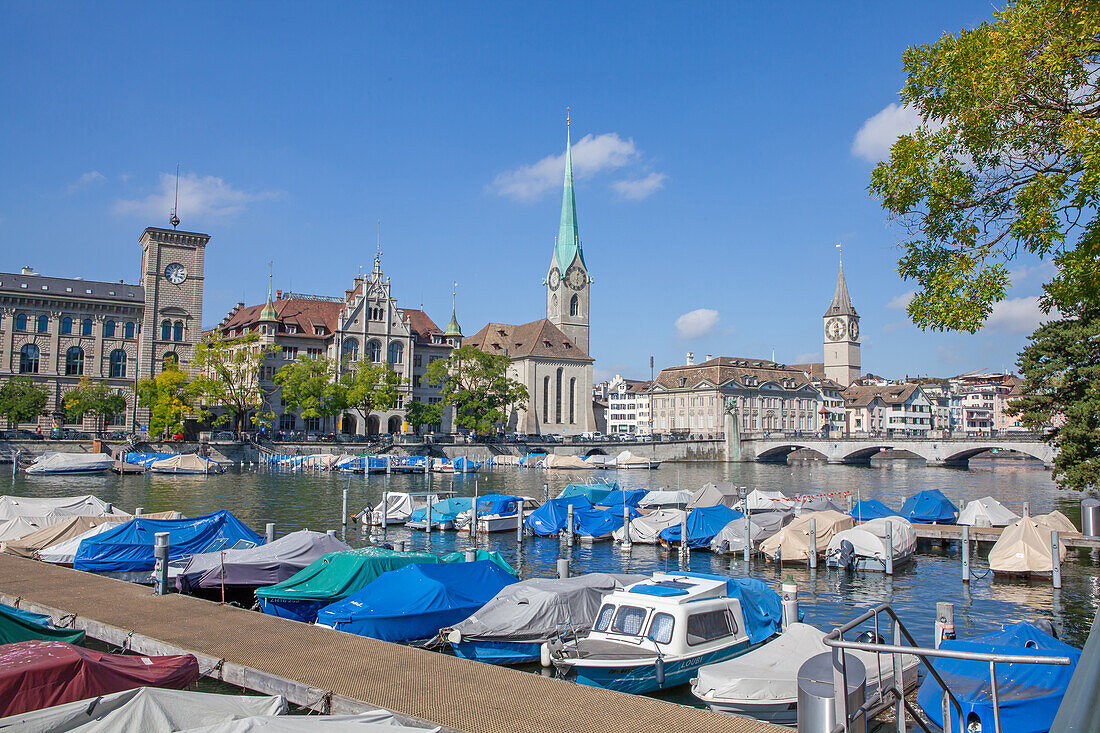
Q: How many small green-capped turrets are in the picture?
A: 2